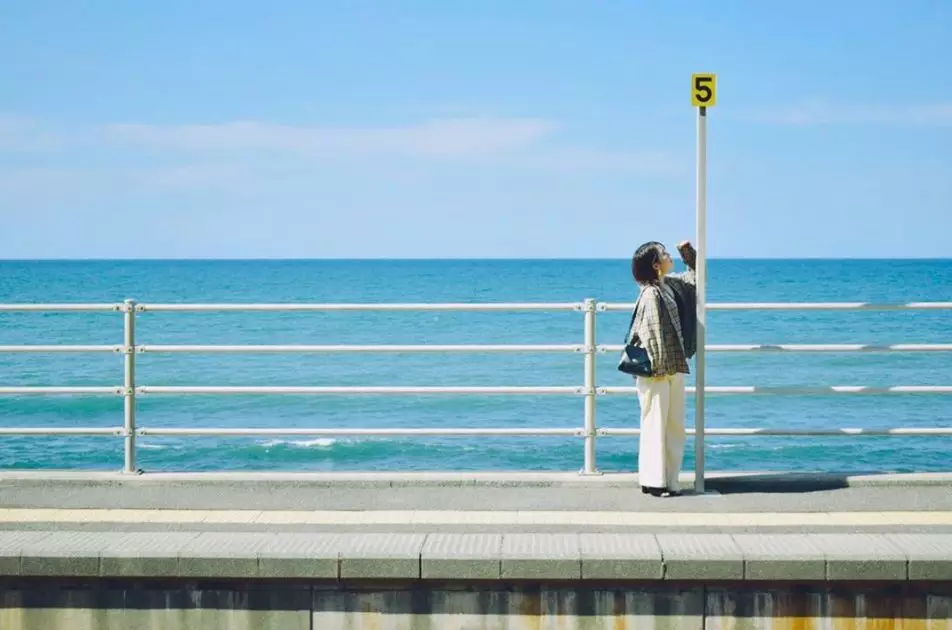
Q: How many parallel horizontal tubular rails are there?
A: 4